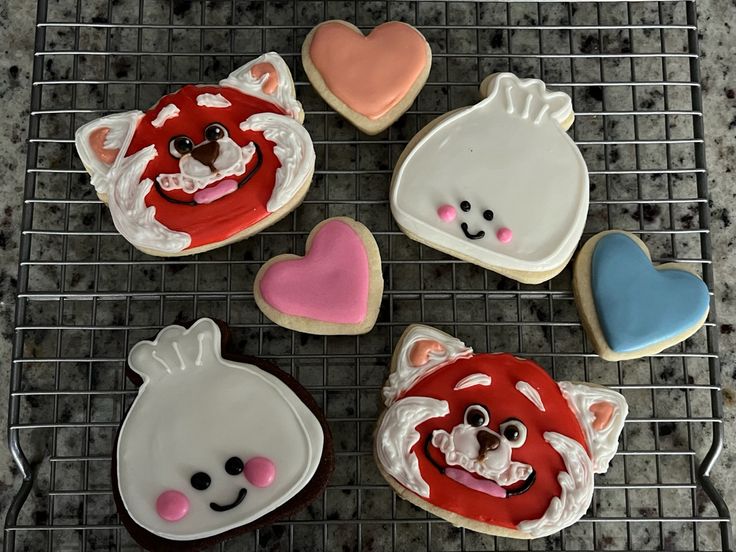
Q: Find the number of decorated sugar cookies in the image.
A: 7